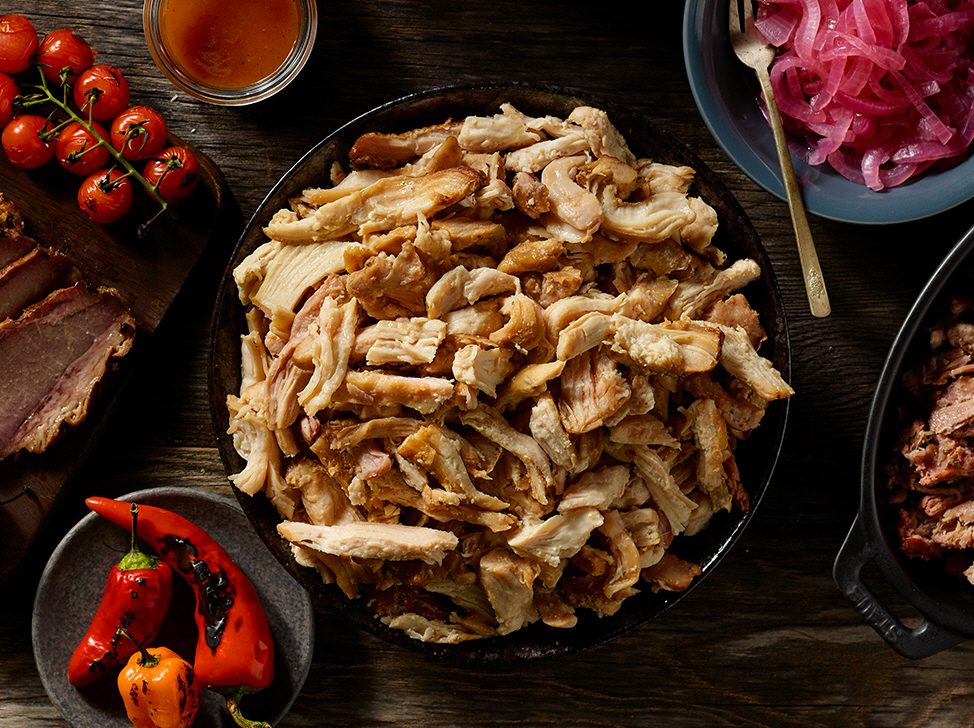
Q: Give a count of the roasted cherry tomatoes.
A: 9